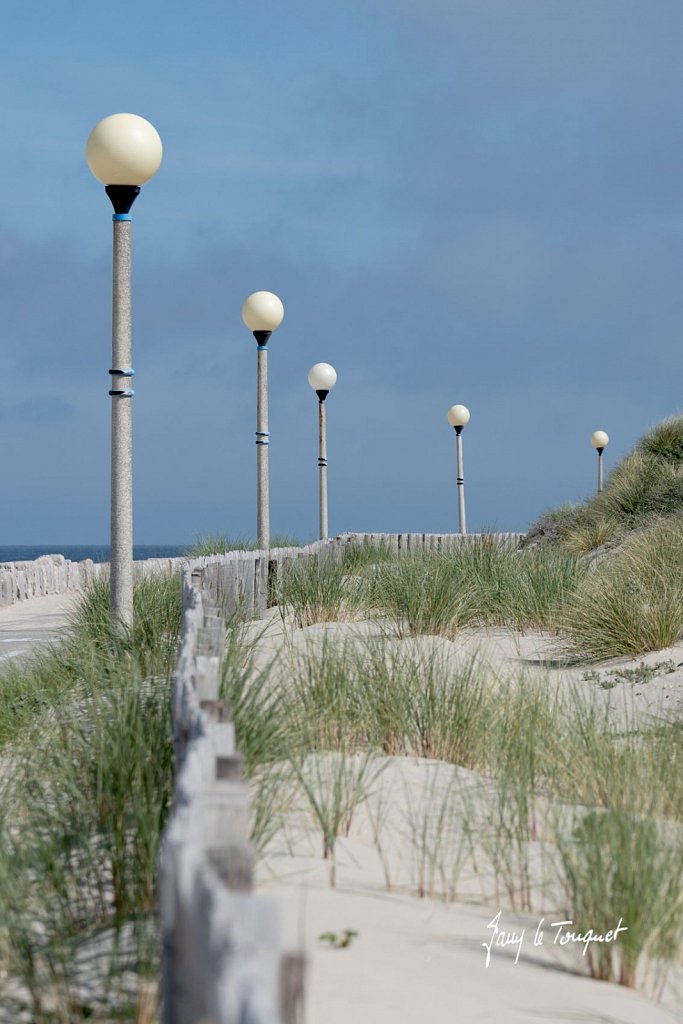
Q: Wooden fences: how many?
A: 2